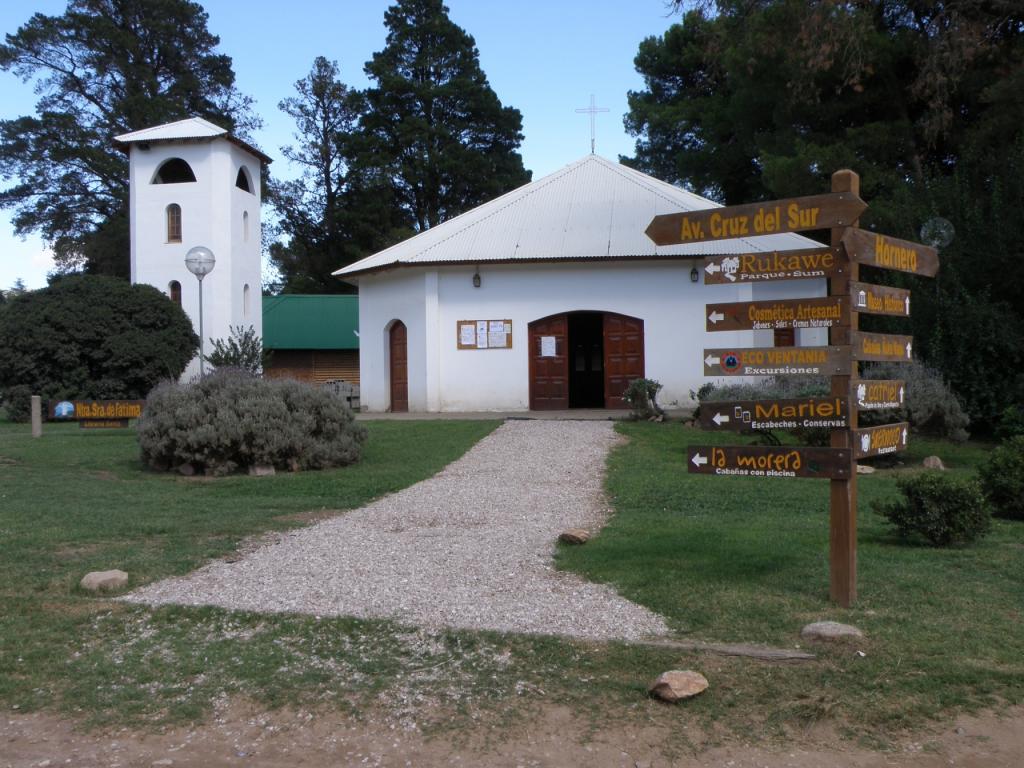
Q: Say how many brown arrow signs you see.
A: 11